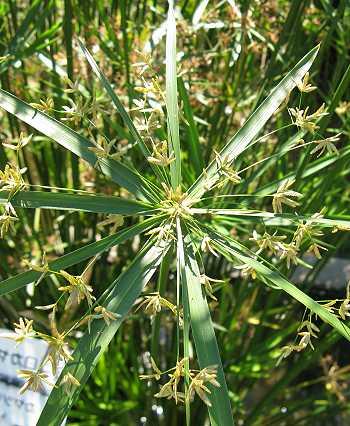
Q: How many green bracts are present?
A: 11